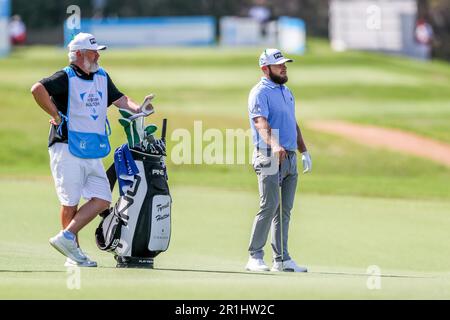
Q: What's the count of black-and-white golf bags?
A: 1